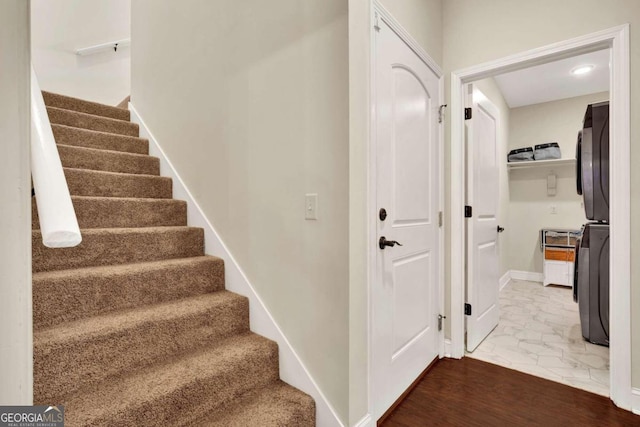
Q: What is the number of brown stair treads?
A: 11